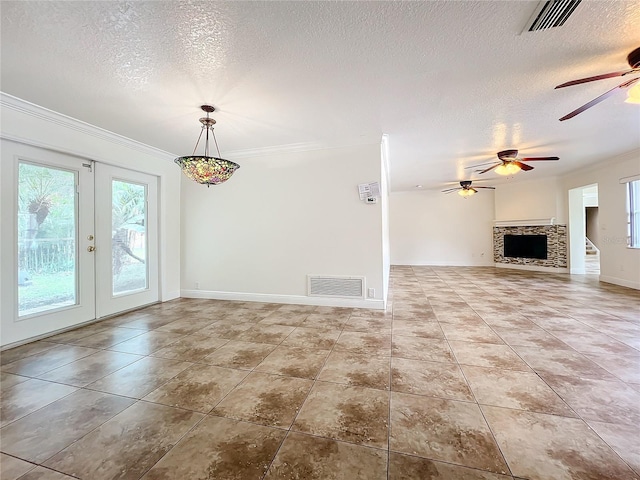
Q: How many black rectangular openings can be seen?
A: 1